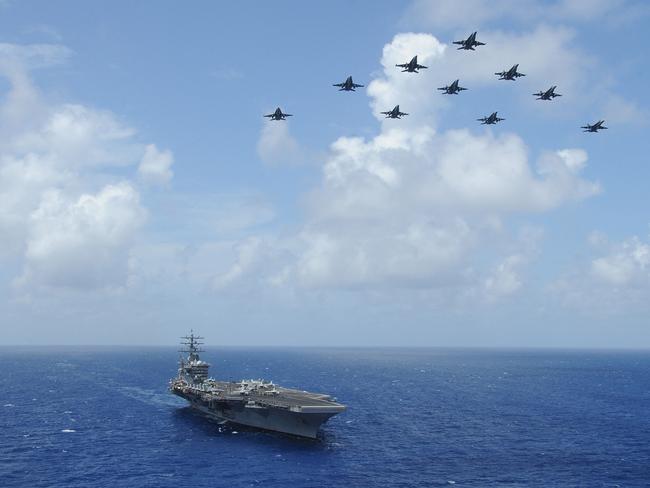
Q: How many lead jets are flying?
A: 1